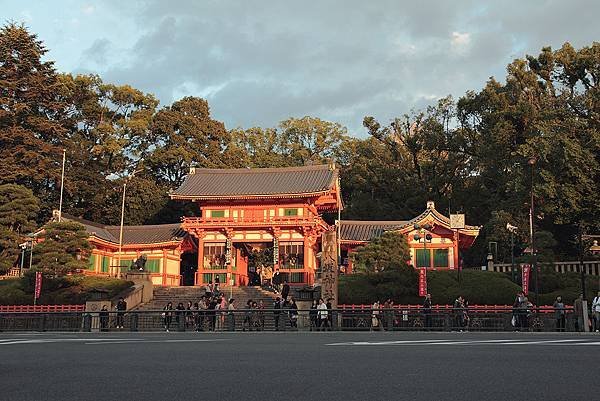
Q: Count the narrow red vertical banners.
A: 3